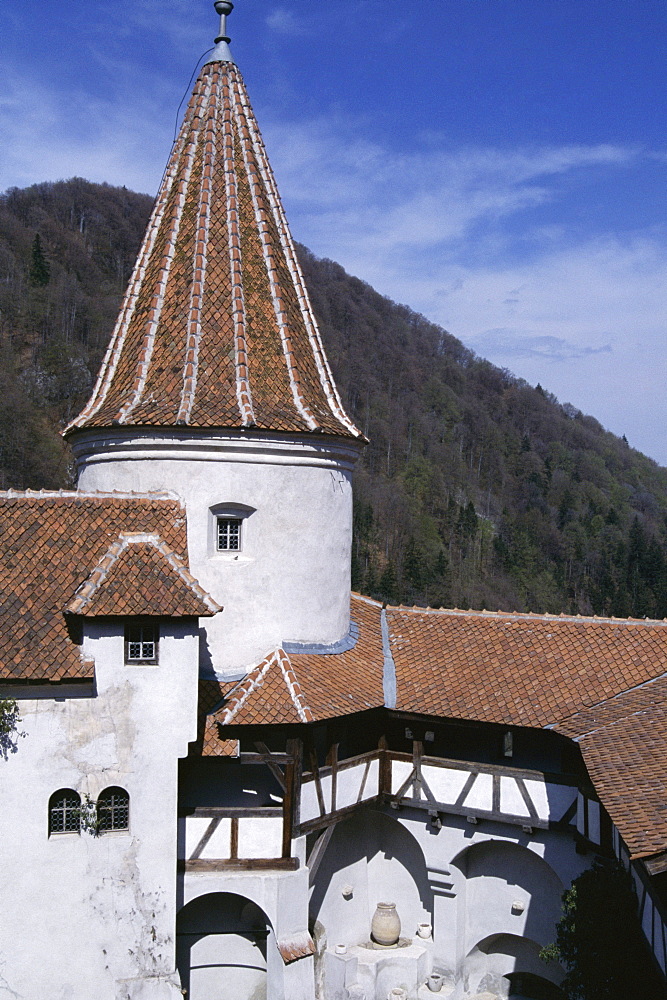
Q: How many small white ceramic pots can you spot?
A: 4